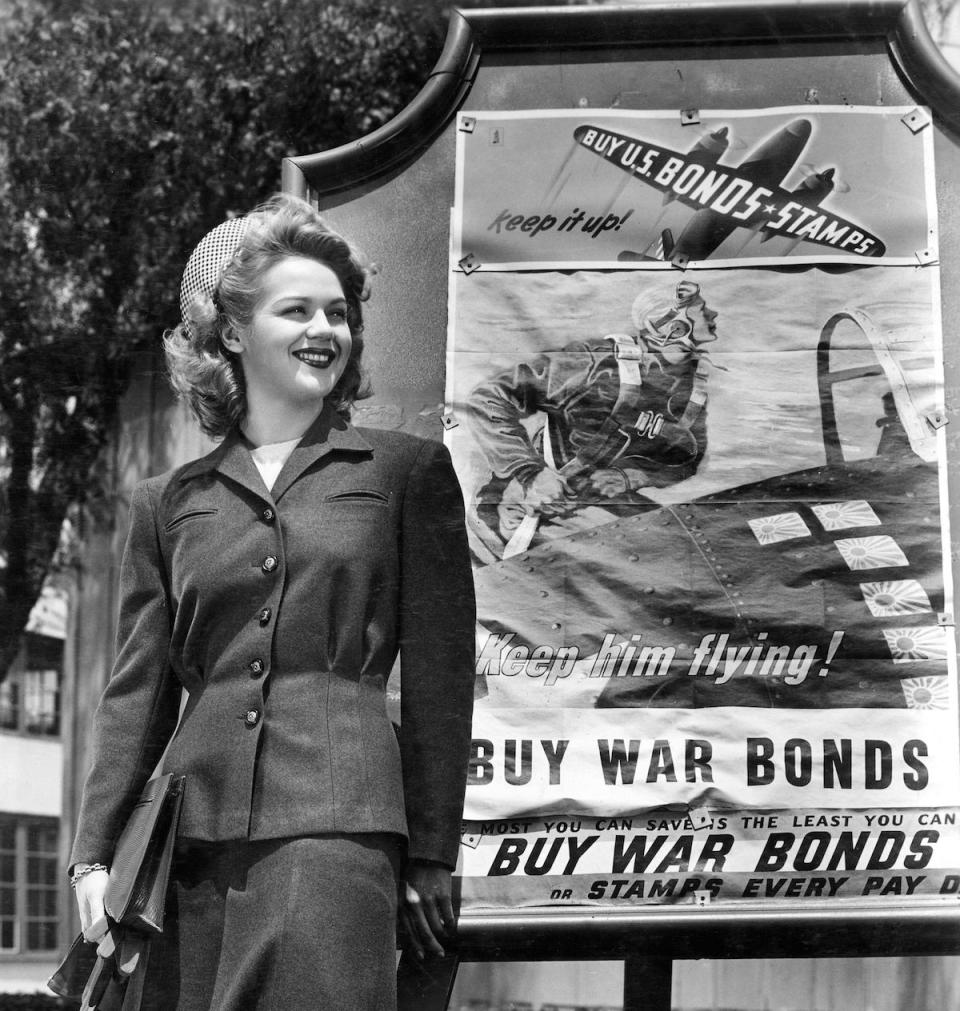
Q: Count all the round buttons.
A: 5